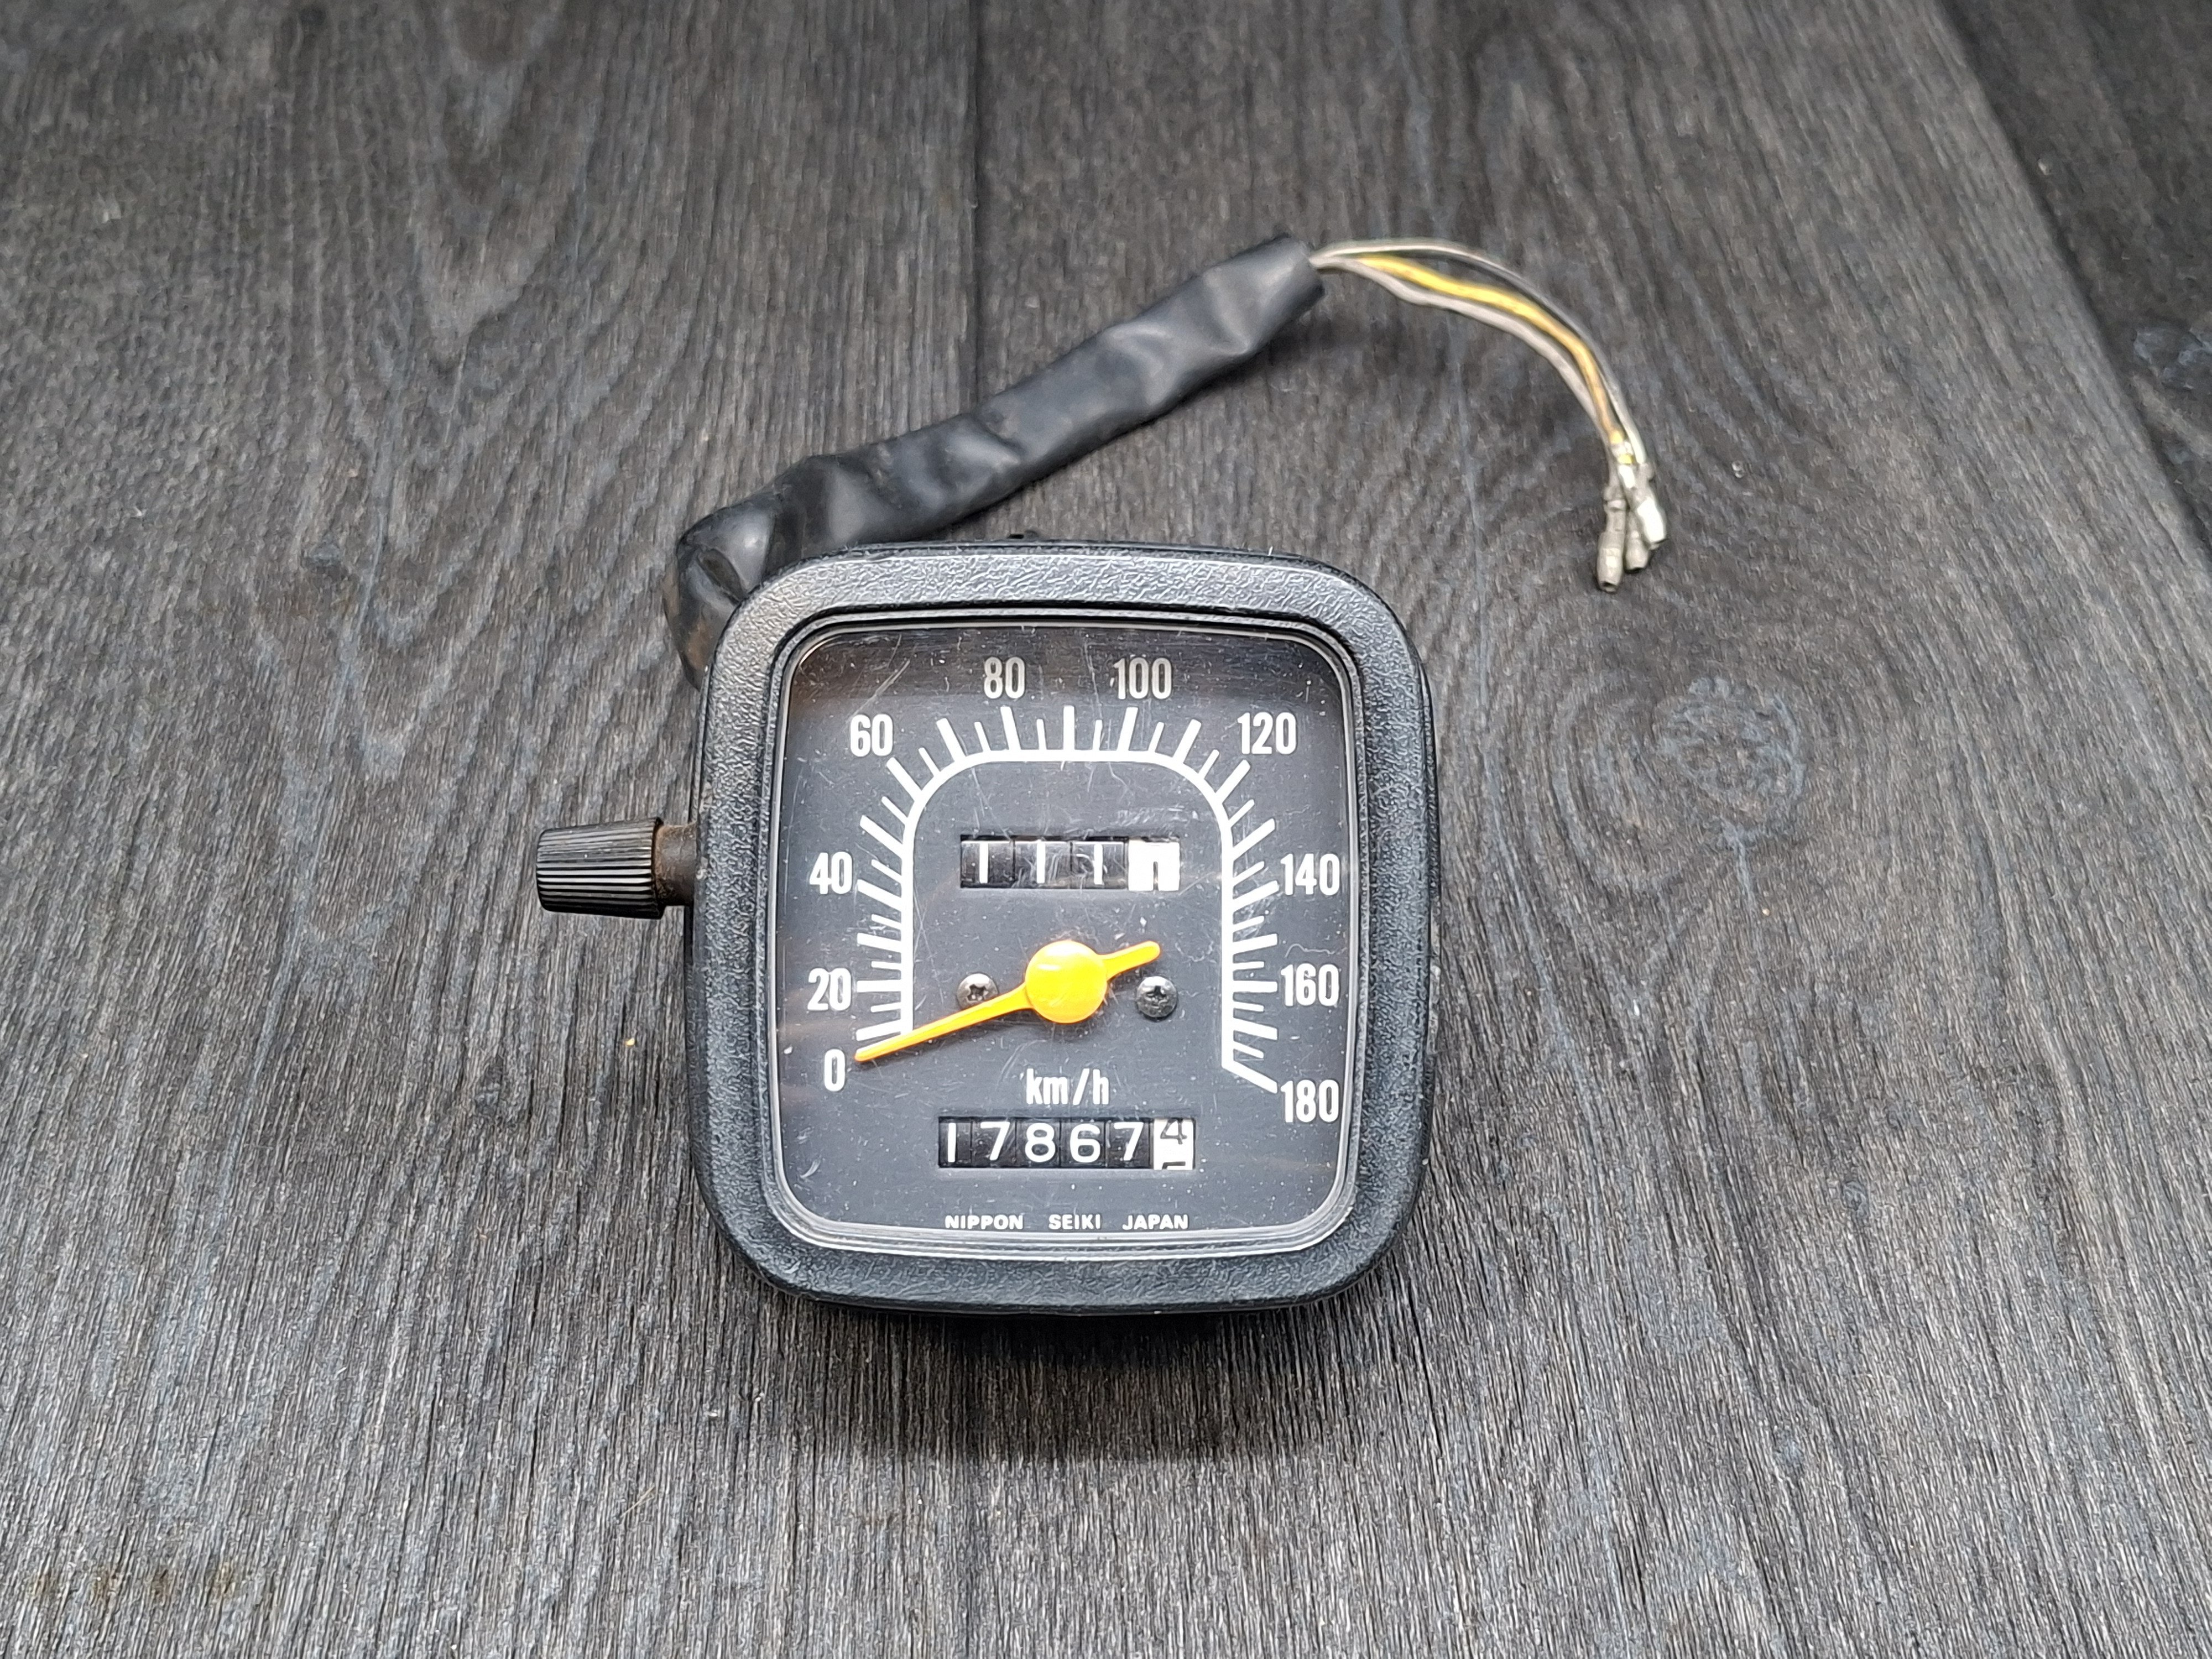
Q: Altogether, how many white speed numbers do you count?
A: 10